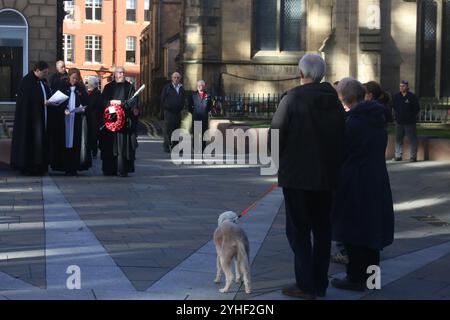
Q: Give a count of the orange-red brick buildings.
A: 1